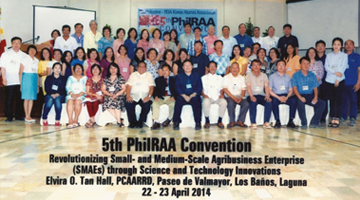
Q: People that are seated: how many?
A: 12